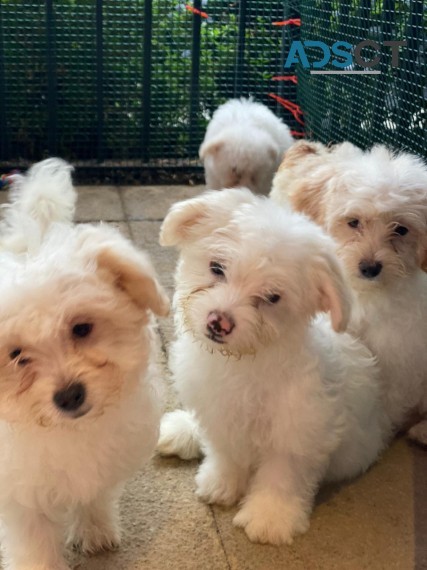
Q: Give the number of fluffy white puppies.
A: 4